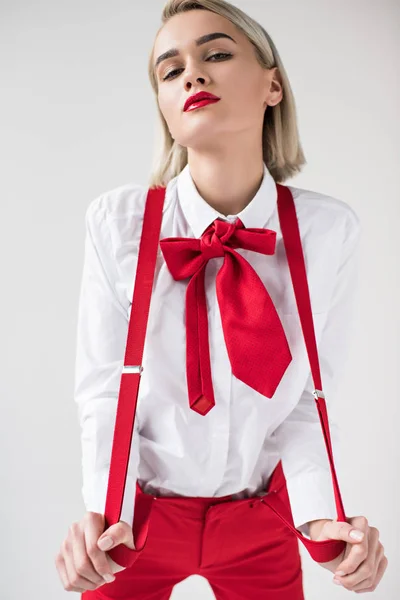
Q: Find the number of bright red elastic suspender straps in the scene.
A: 2